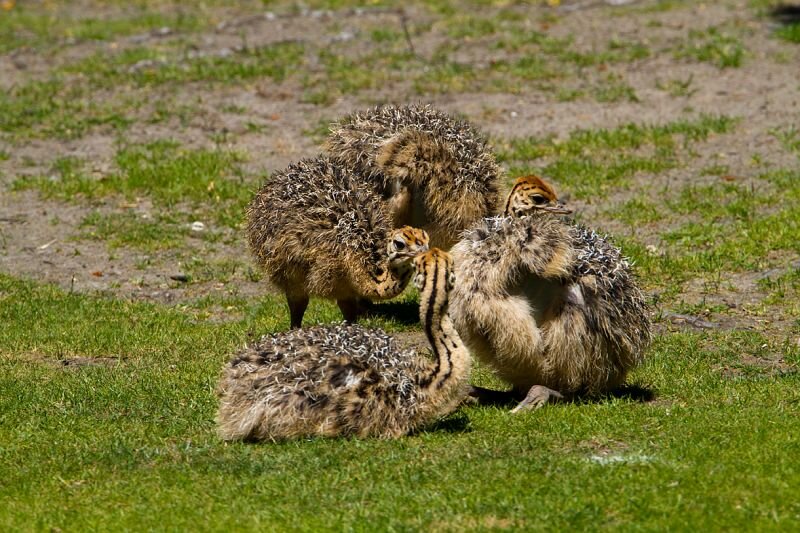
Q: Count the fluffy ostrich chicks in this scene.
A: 4